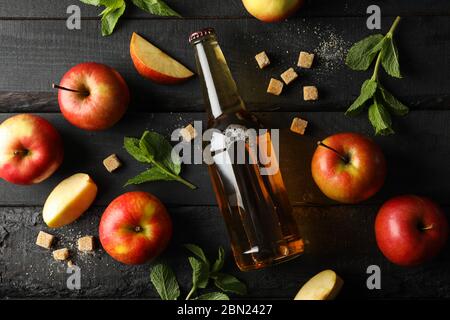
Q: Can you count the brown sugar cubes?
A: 11